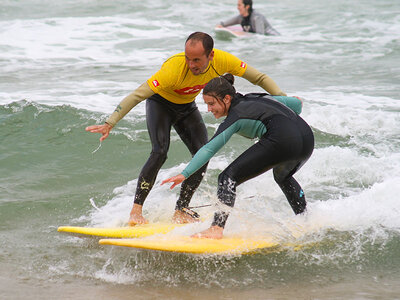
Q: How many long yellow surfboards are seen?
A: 2